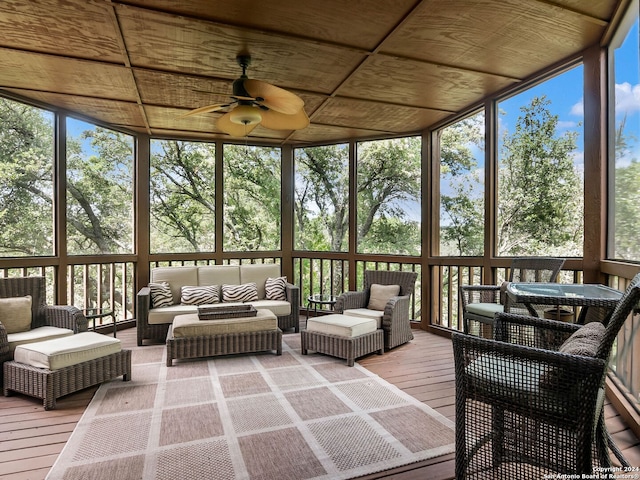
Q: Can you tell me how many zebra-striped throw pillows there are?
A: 4